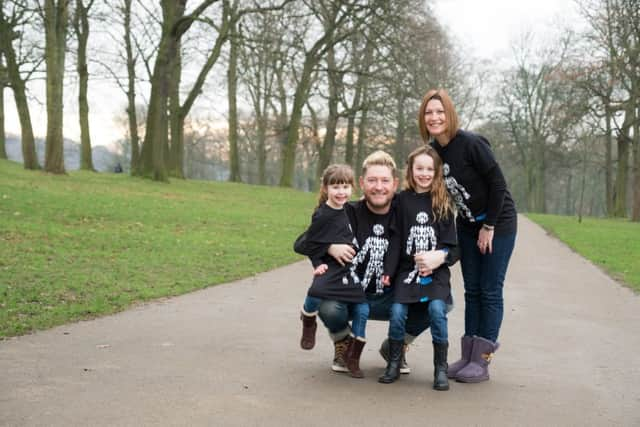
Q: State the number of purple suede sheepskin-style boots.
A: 2